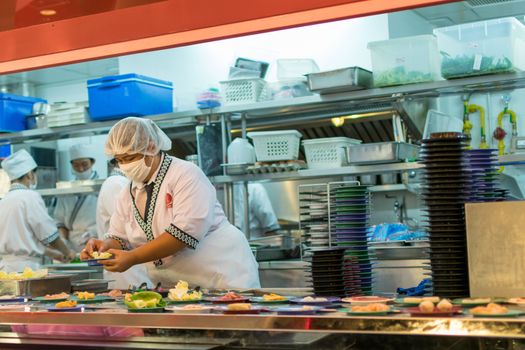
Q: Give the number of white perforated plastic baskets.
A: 3